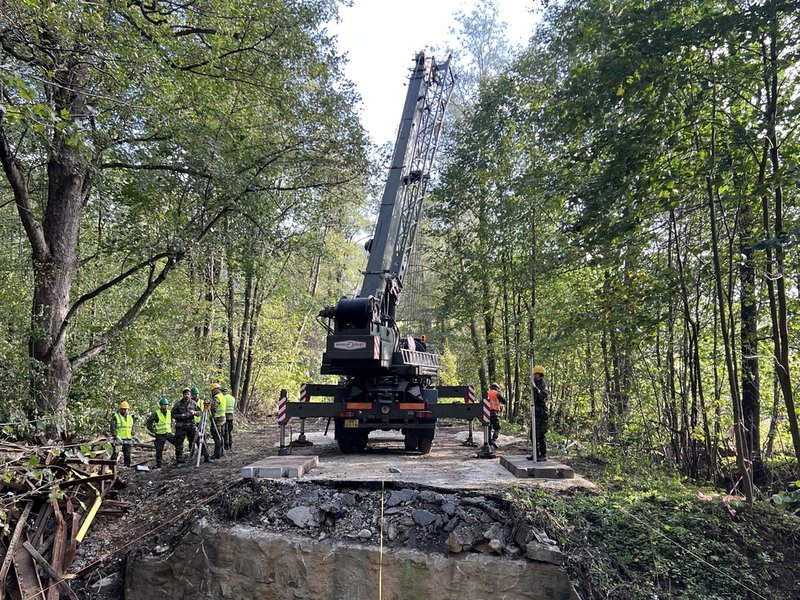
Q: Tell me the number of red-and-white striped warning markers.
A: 5